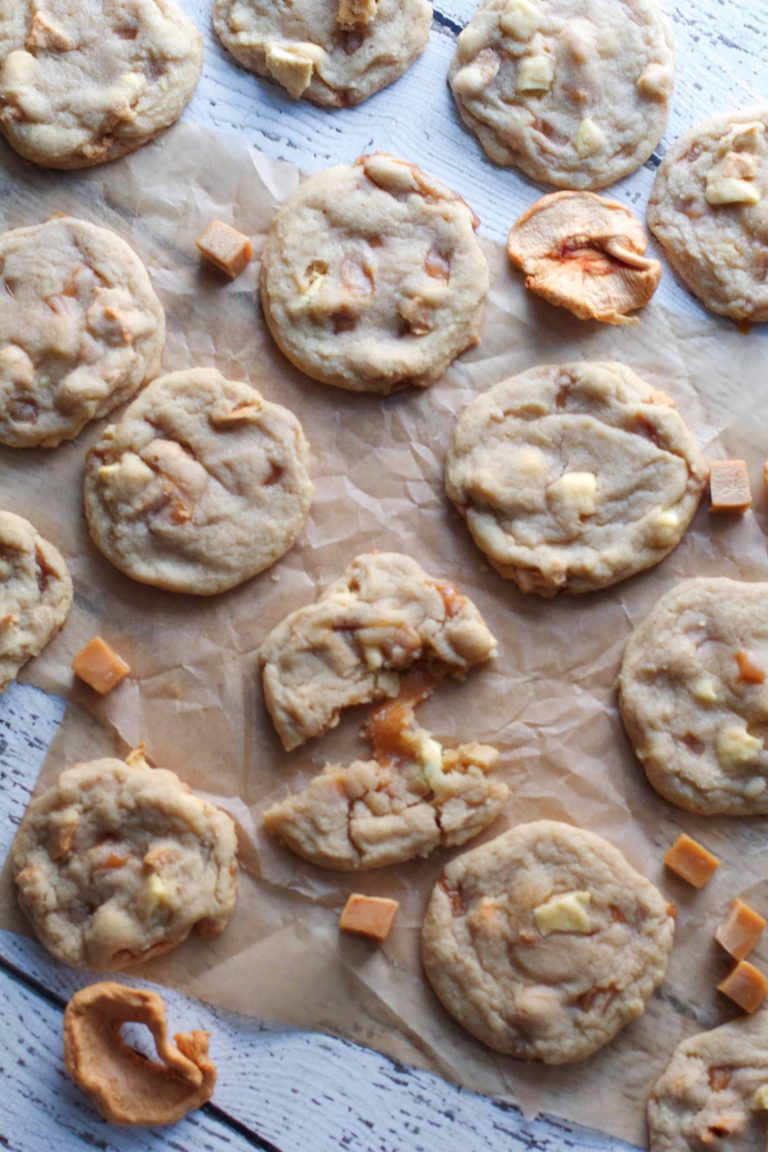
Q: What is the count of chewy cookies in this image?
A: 14